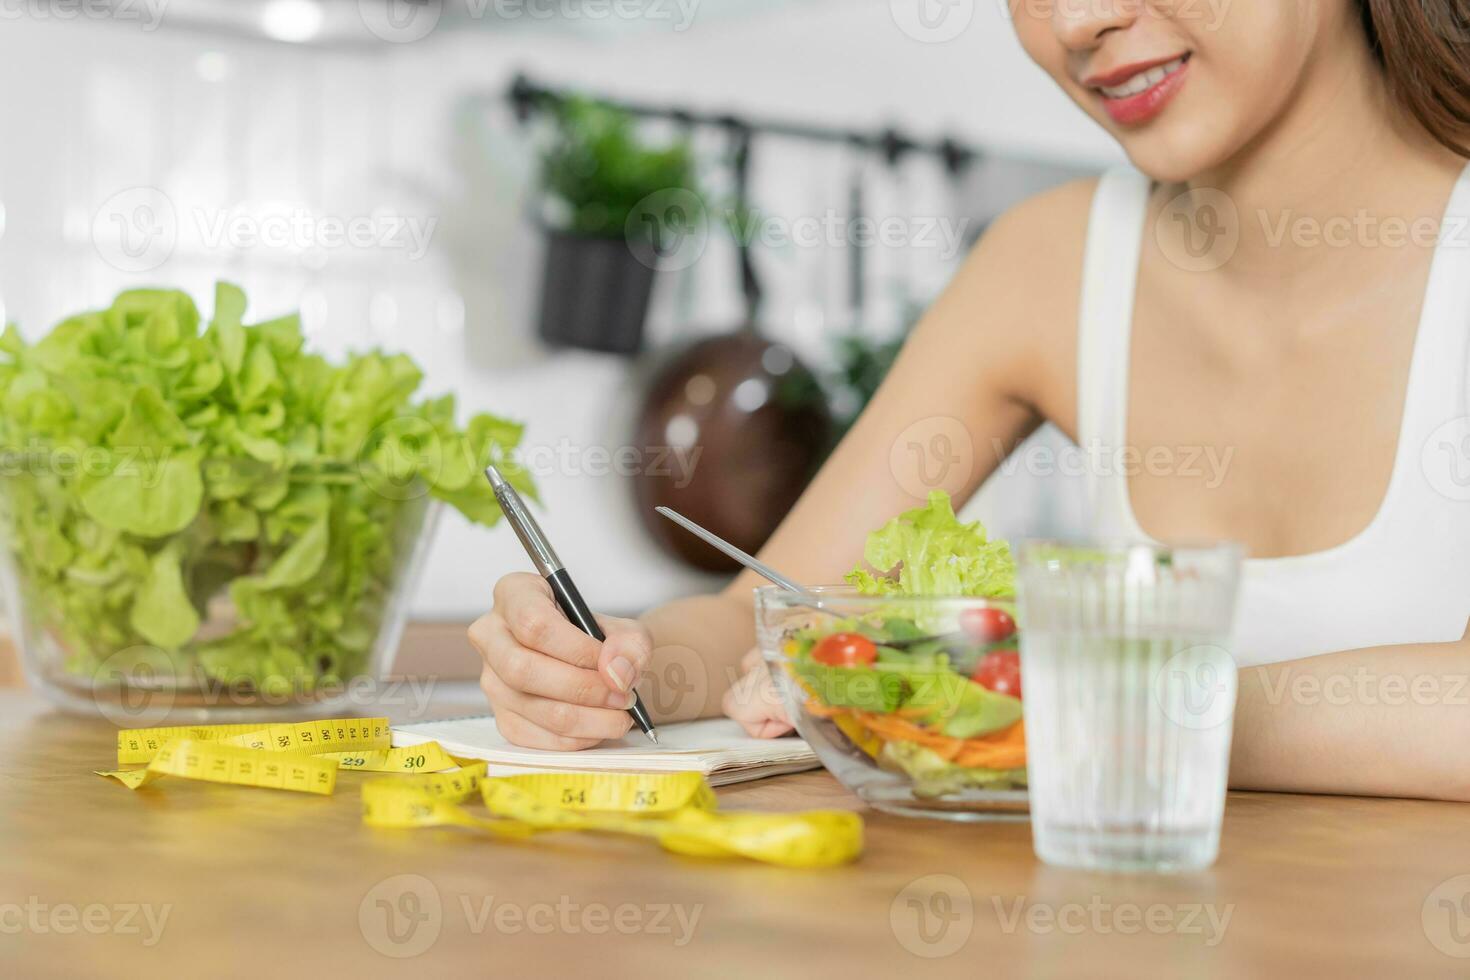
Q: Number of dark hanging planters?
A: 1